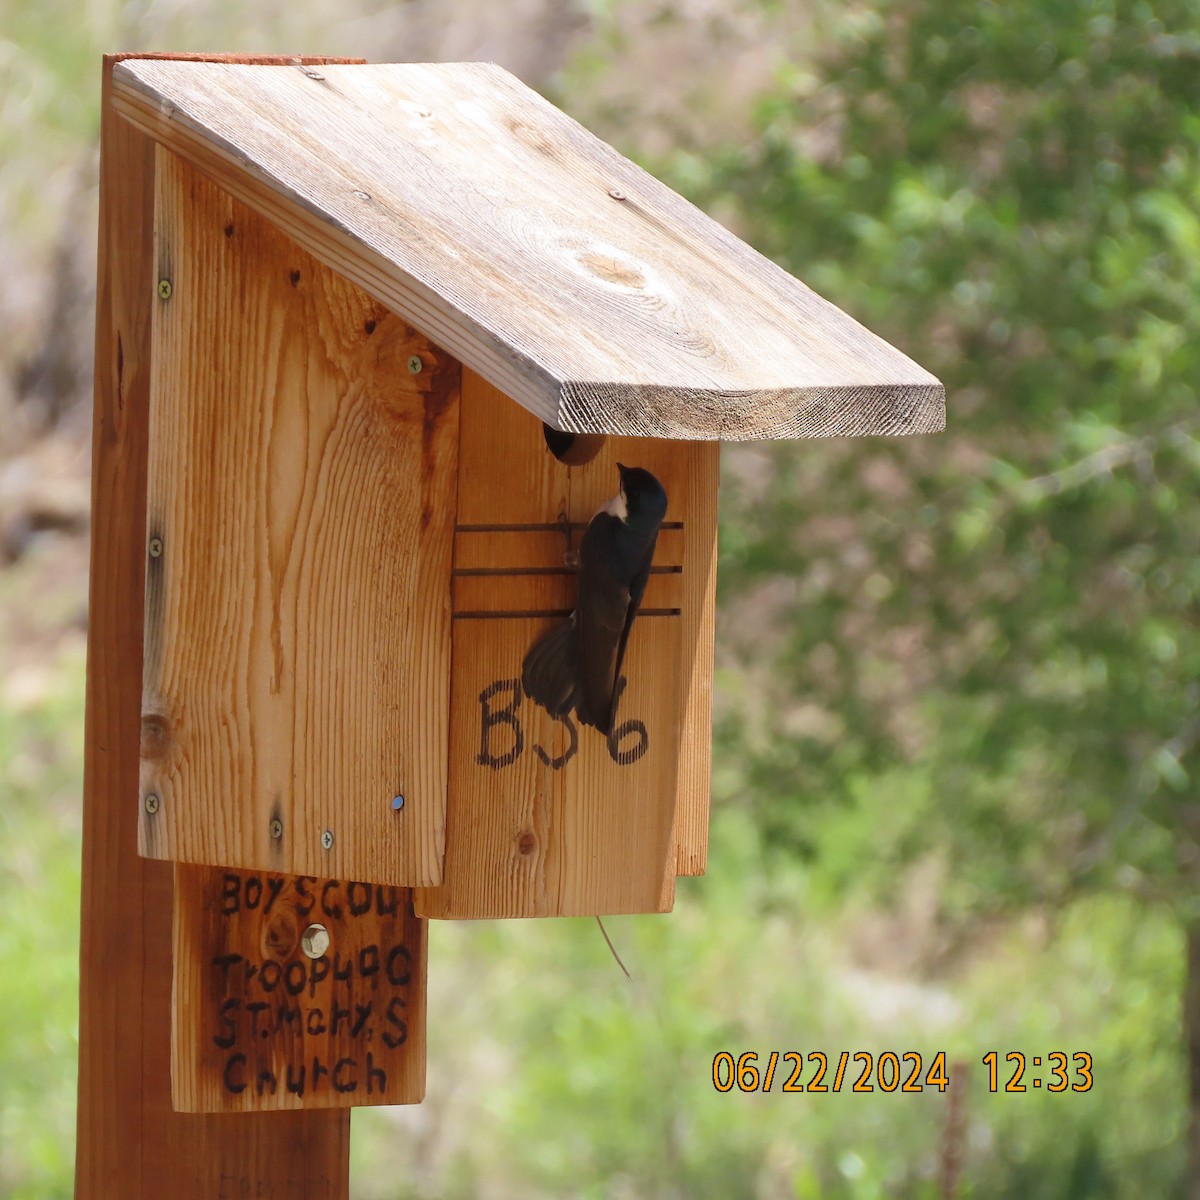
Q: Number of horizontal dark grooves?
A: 3